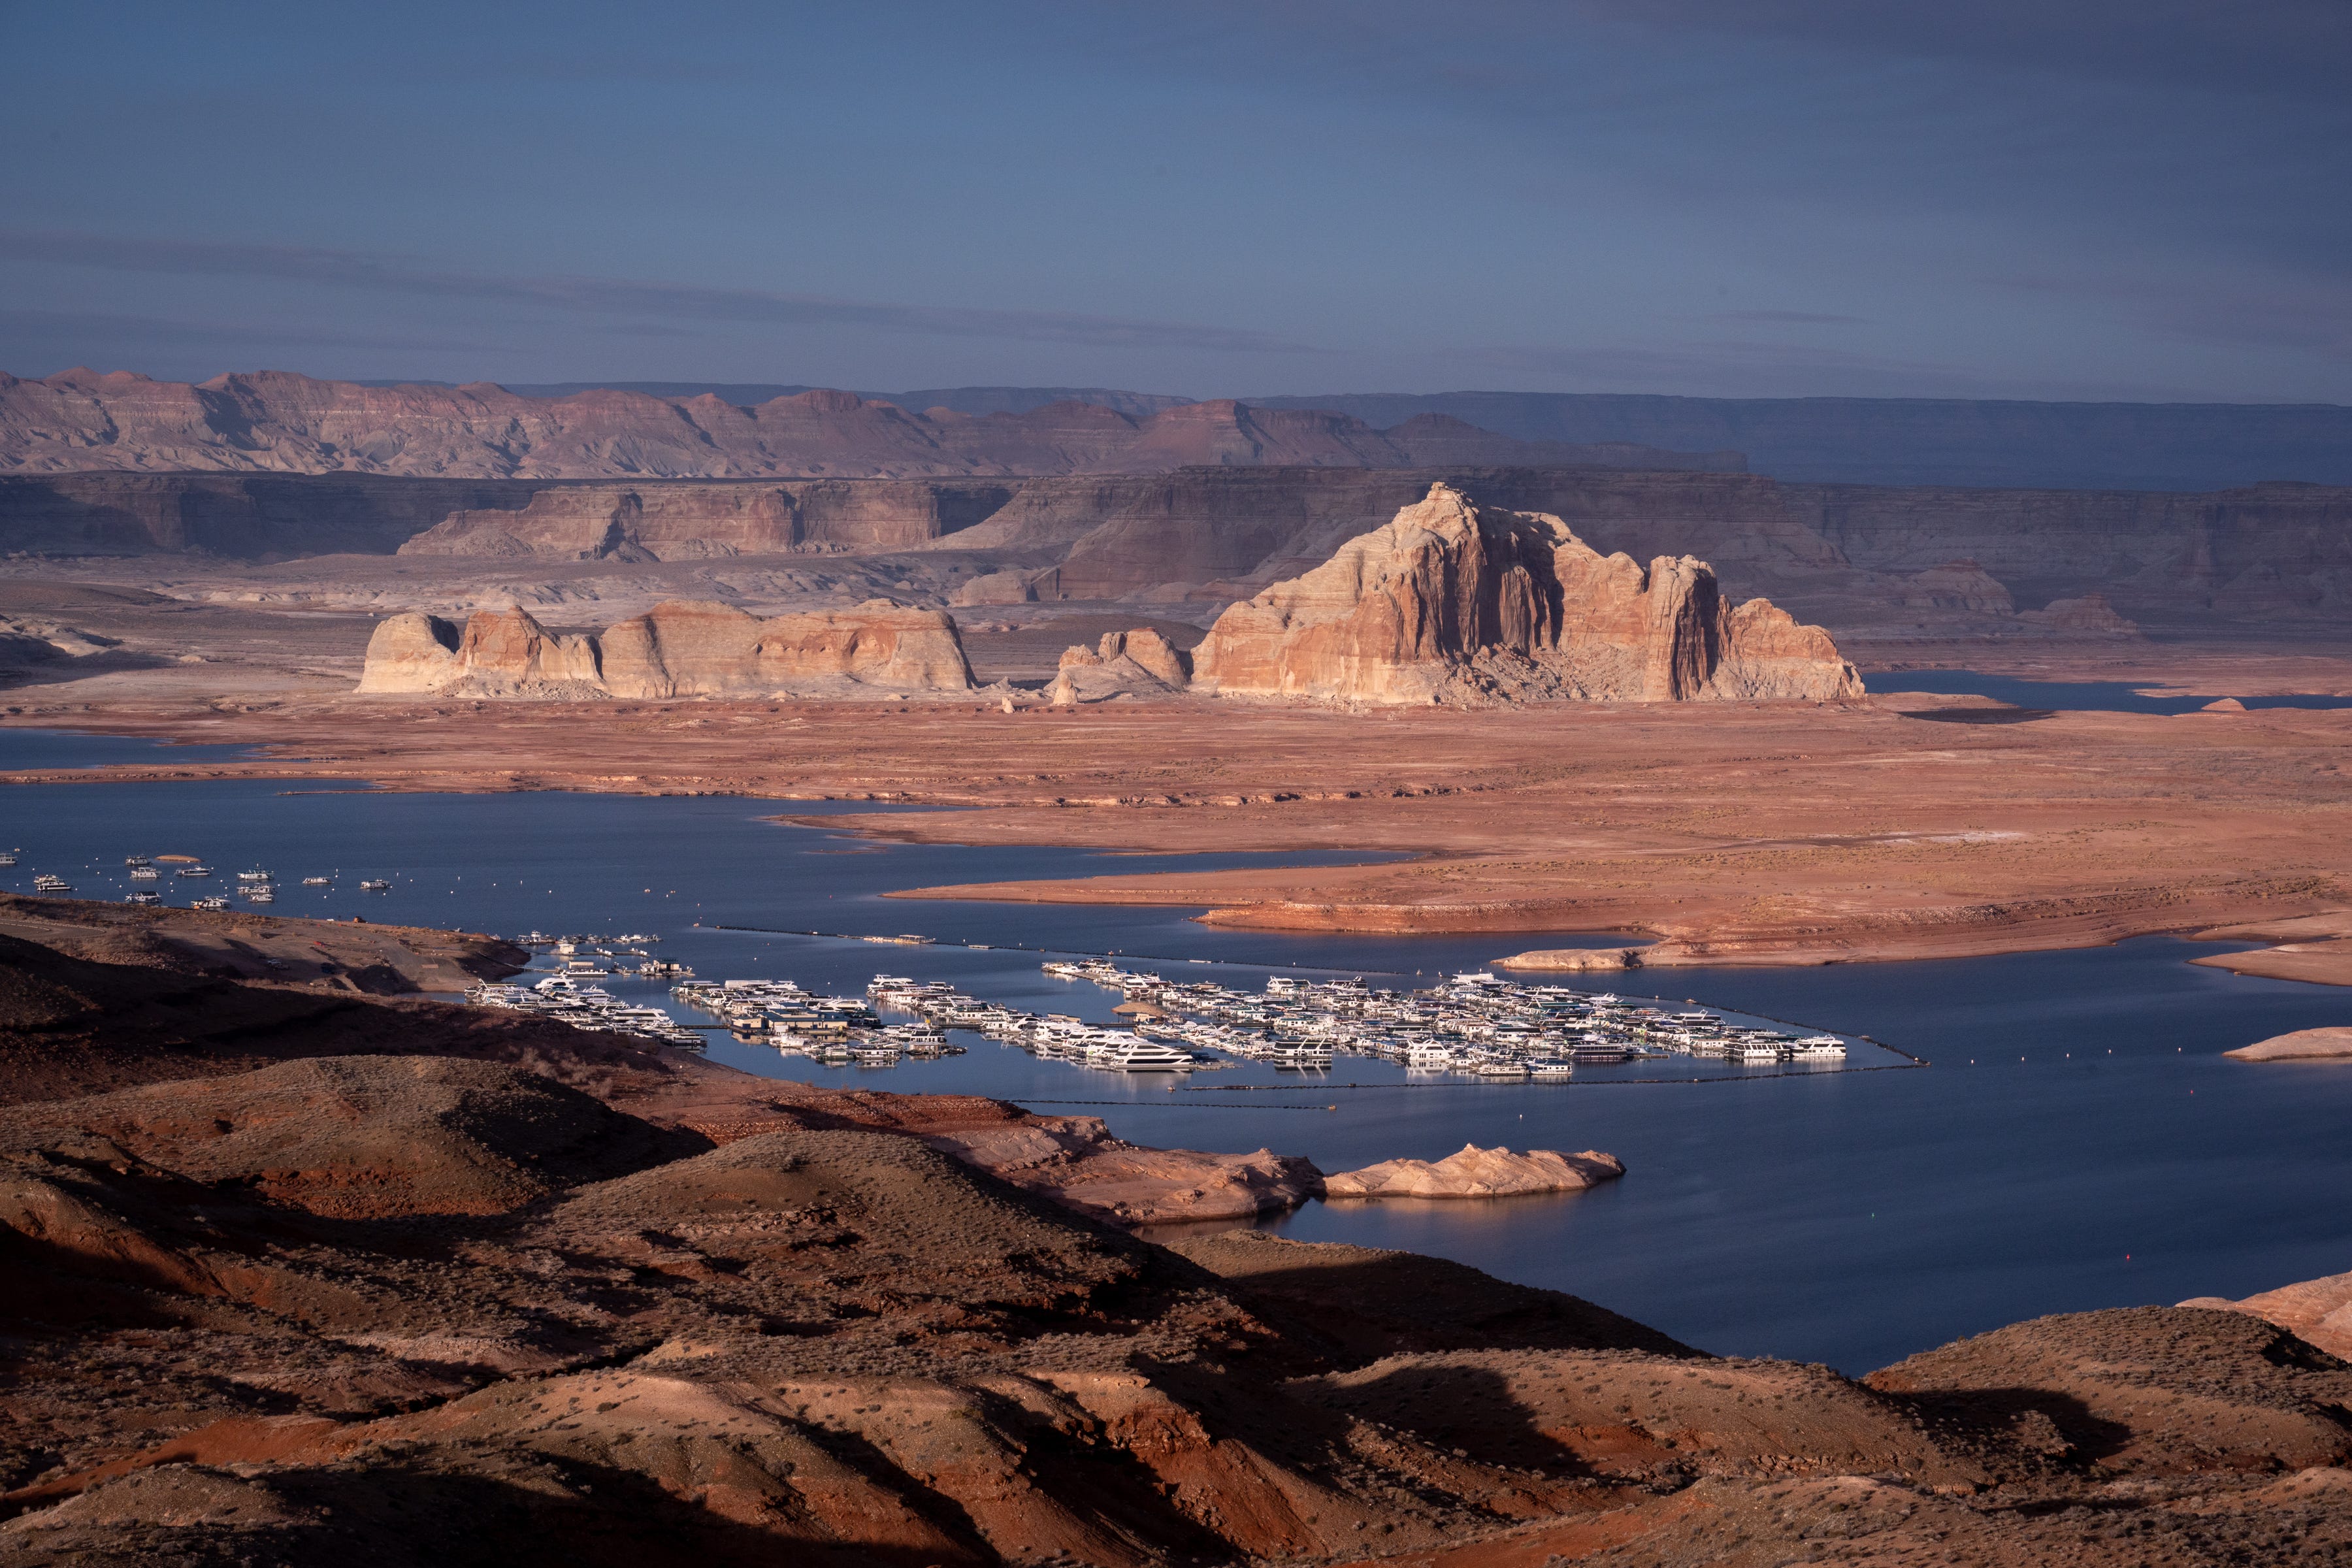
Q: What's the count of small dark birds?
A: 0